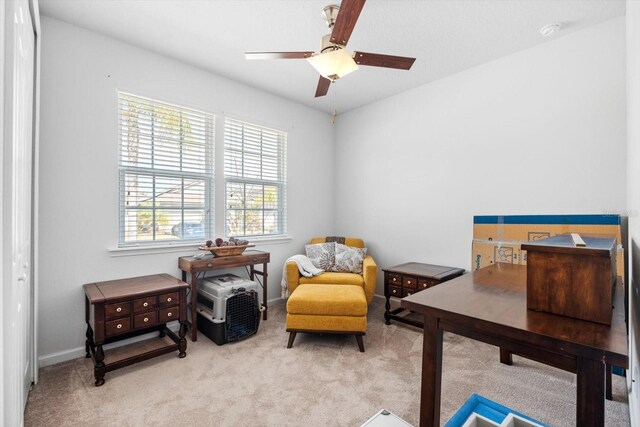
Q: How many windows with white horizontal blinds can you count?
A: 2